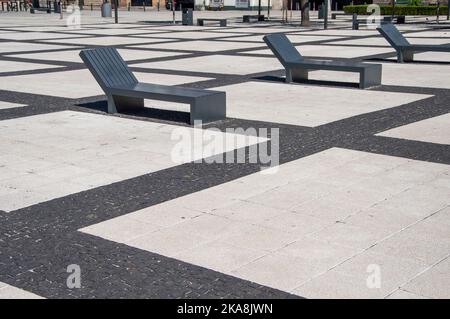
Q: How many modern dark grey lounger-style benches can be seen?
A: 3